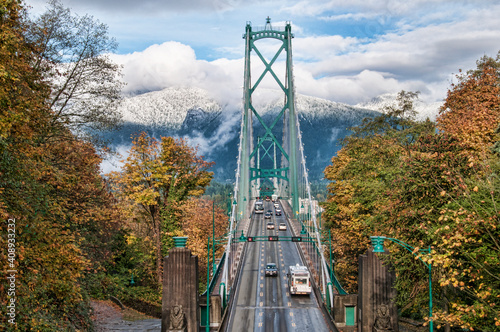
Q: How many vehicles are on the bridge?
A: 11